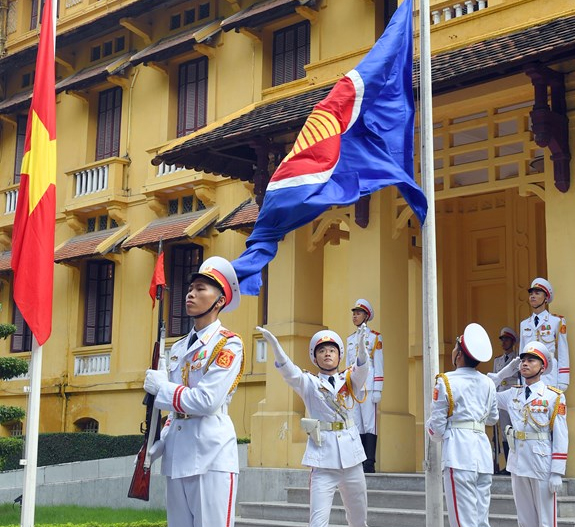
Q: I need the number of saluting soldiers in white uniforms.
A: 1